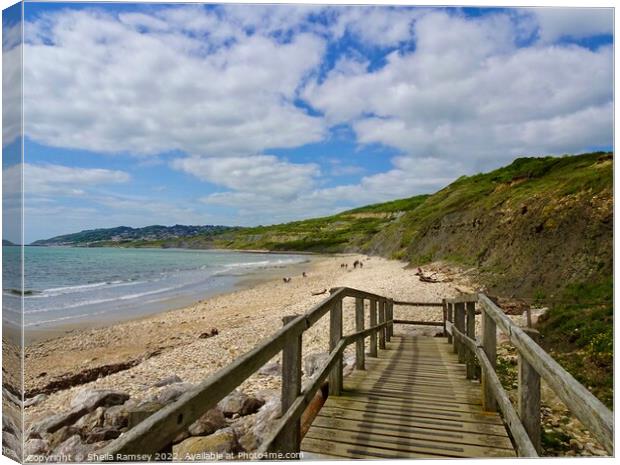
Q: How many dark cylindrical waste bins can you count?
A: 0